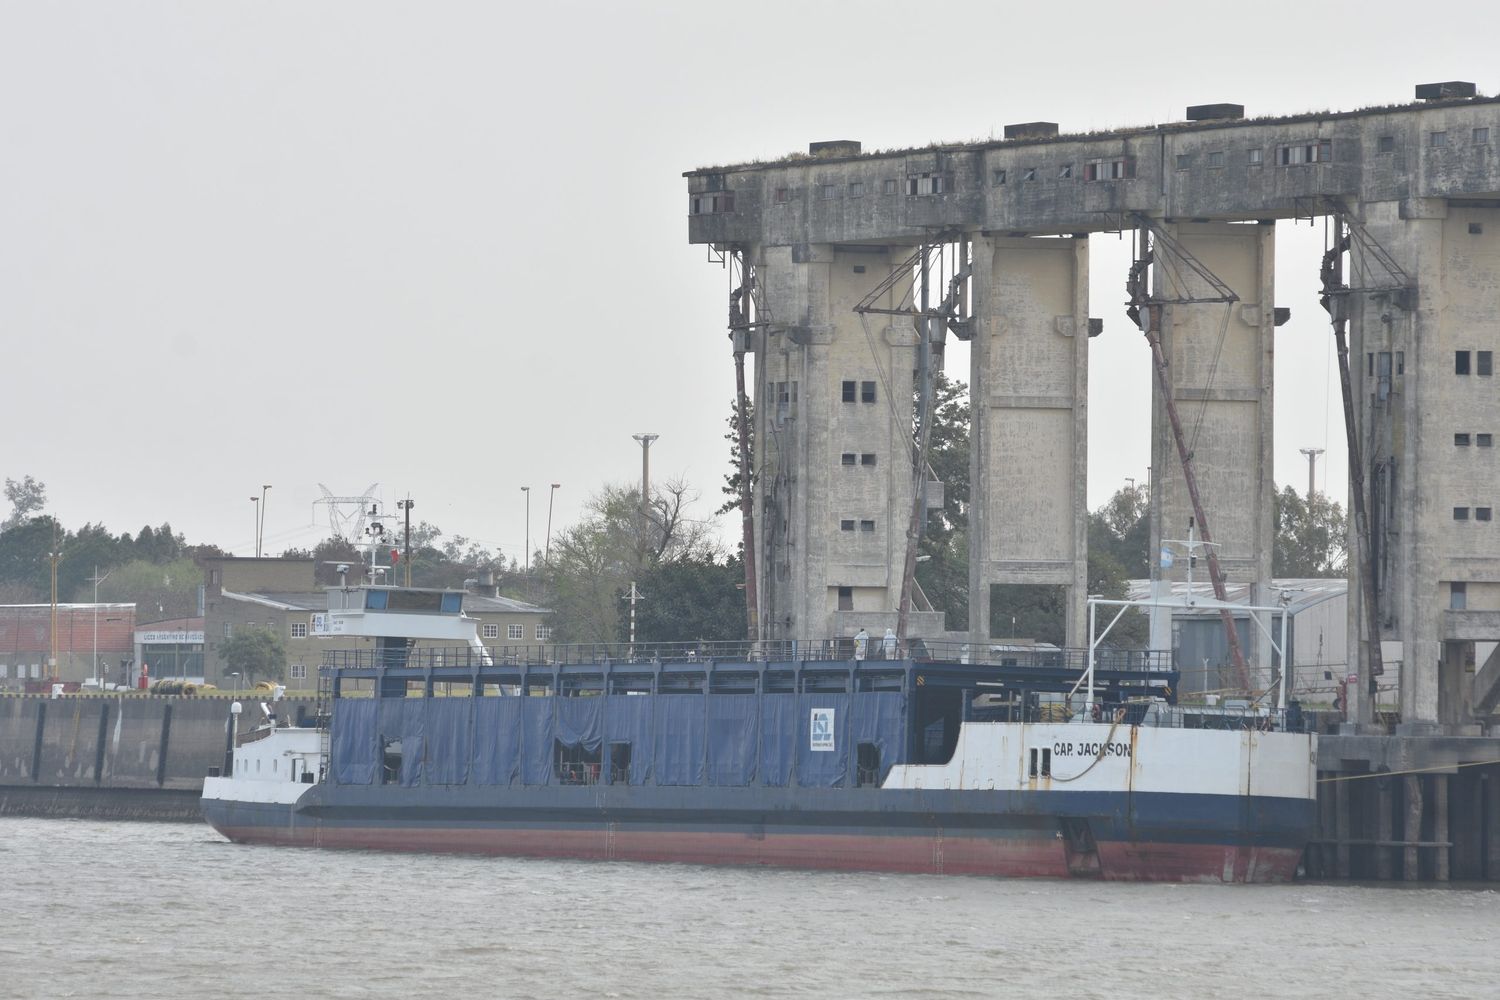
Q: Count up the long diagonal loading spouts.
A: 4